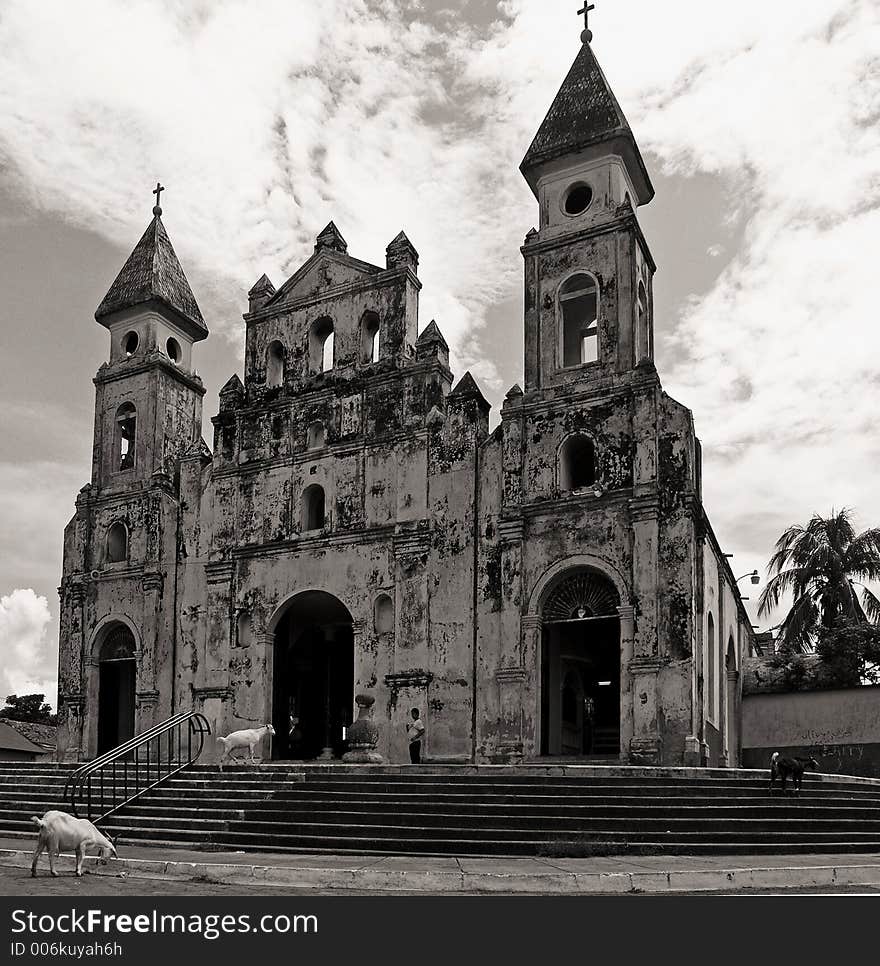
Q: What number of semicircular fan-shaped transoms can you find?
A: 2